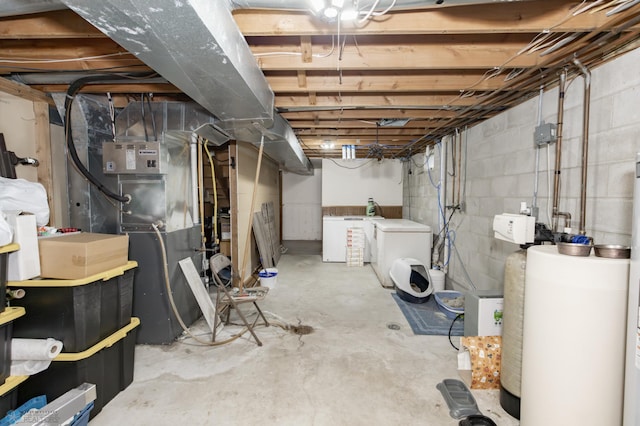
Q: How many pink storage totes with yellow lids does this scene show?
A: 0